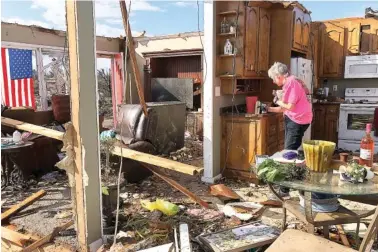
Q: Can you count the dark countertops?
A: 2